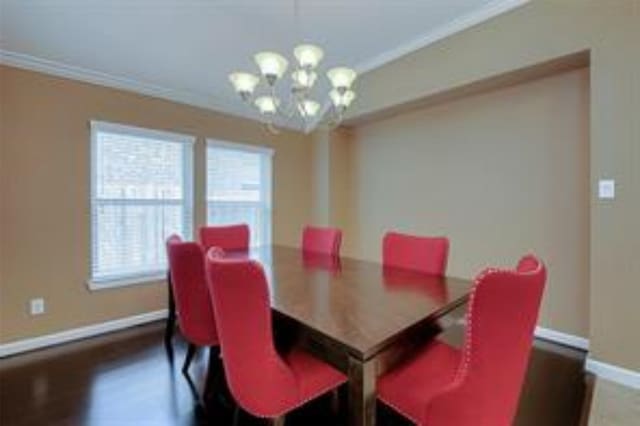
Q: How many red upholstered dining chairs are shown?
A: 6